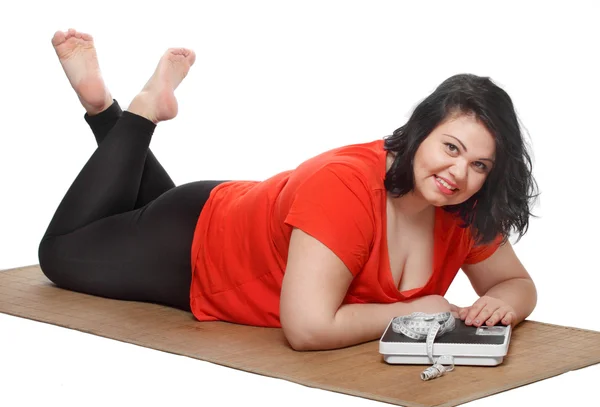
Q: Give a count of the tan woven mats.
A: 1